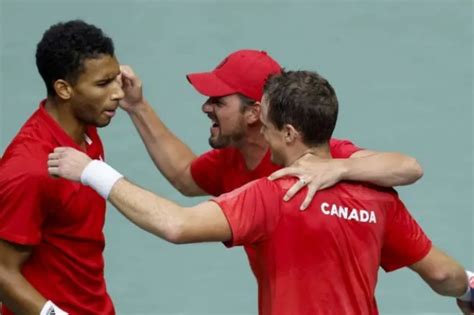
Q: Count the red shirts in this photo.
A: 3